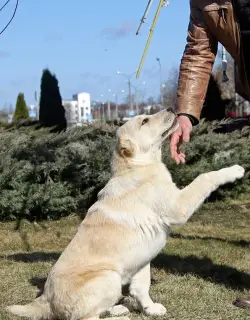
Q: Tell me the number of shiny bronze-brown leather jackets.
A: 1